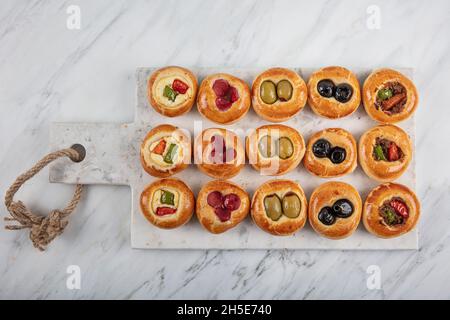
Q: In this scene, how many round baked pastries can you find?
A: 15